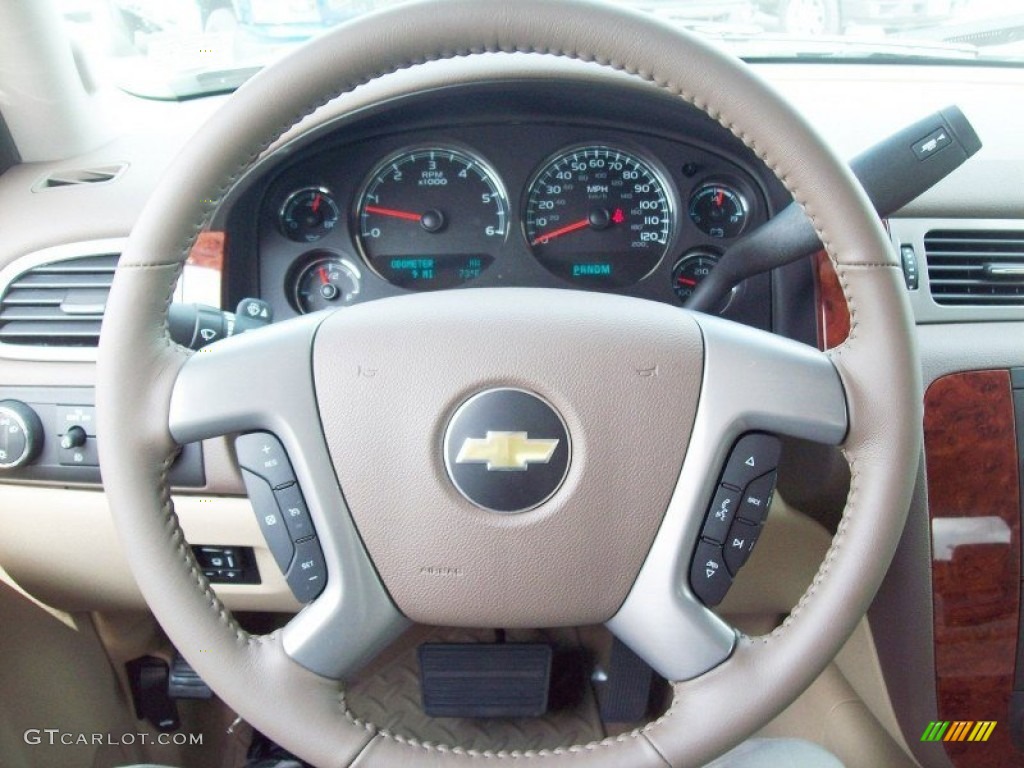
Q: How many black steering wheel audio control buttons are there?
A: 5